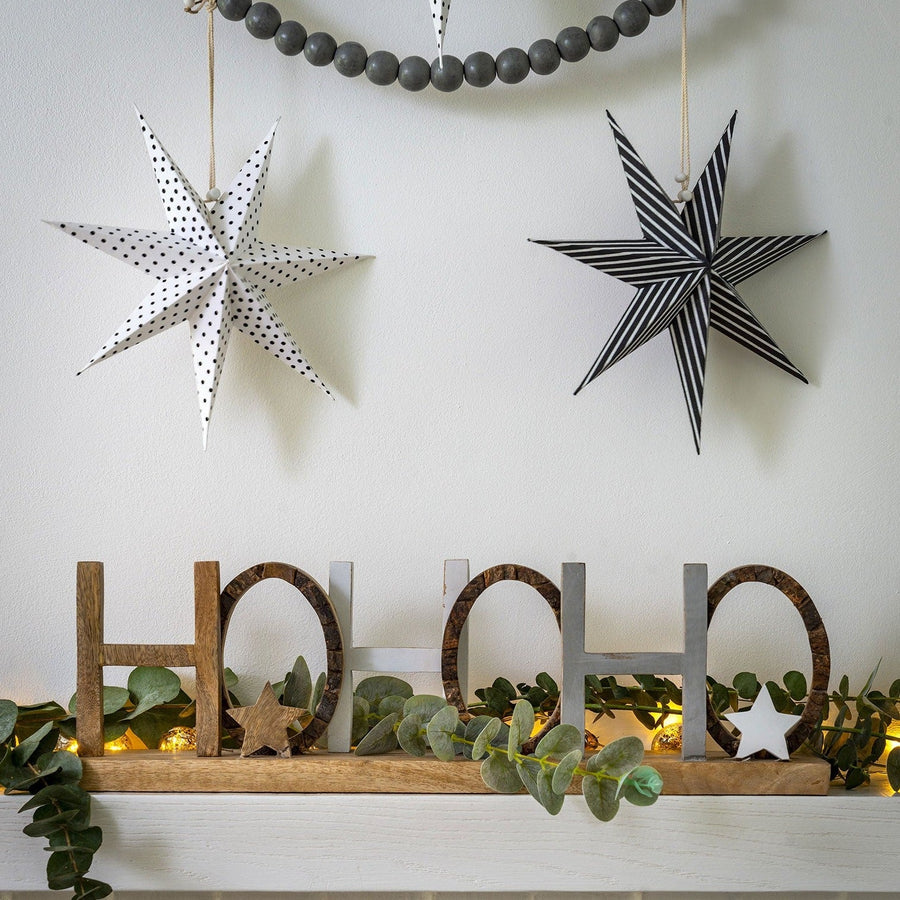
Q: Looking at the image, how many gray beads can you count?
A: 15